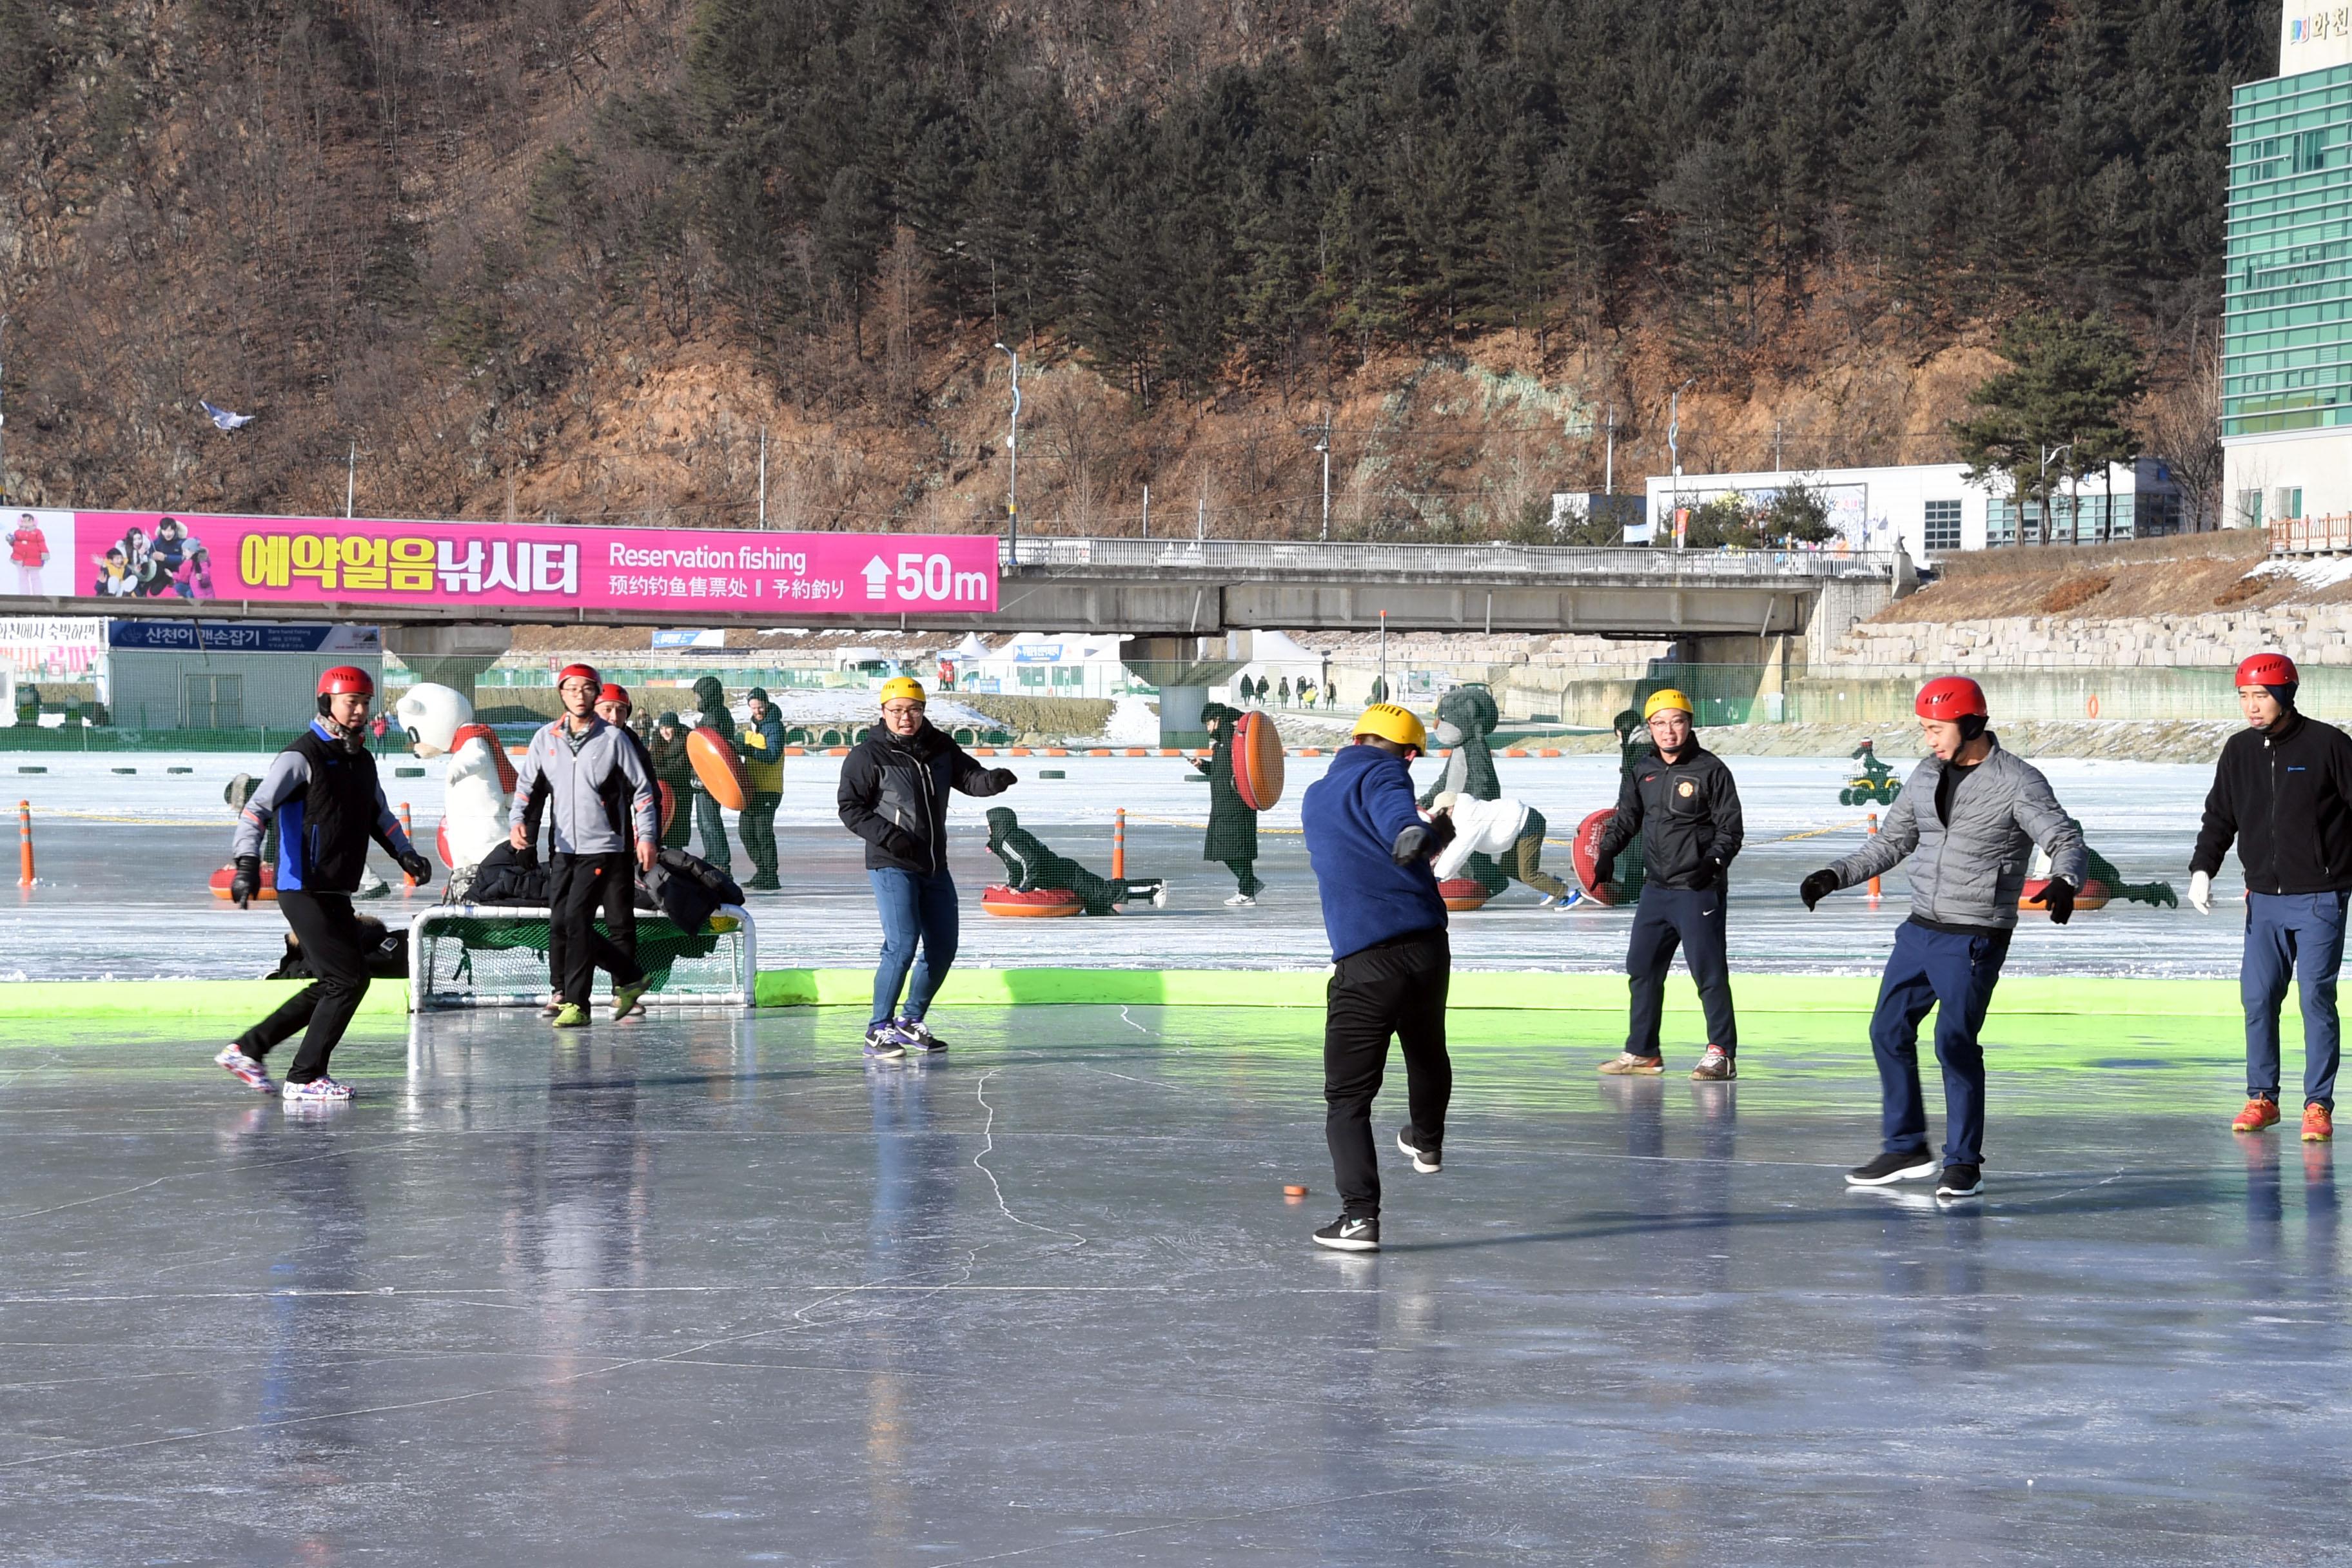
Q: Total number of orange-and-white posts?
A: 4